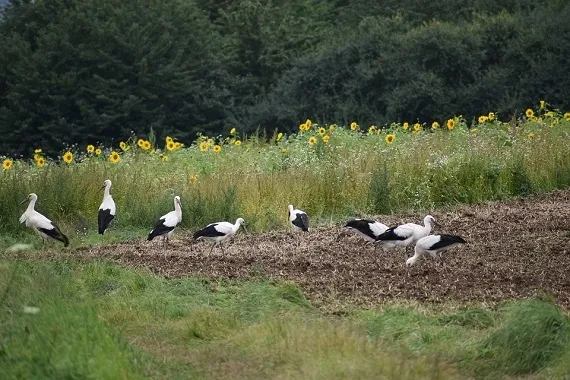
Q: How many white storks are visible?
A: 8